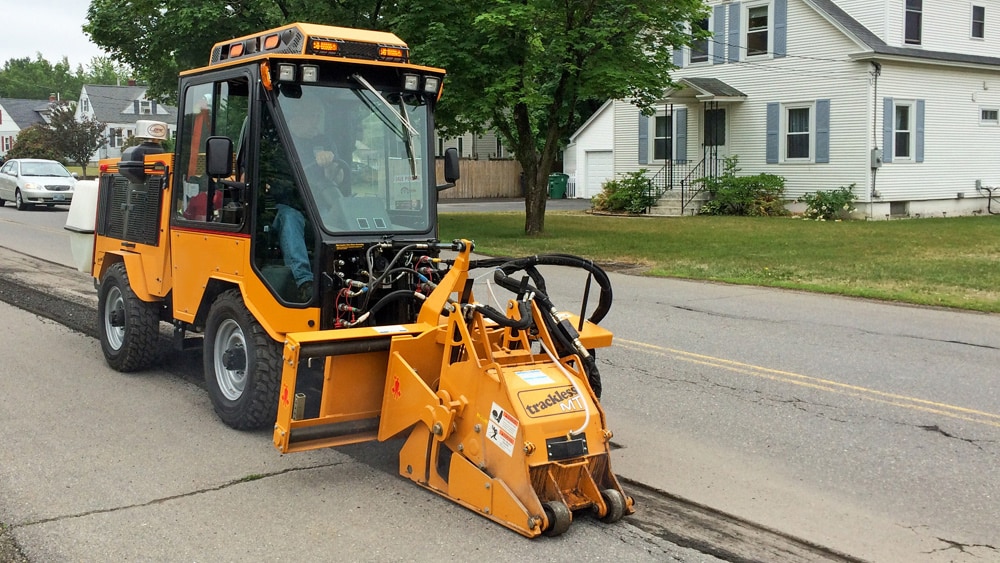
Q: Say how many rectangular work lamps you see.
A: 4